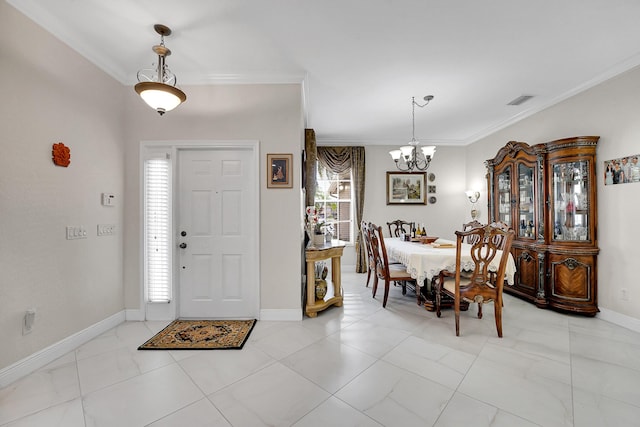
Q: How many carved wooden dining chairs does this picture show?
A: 6